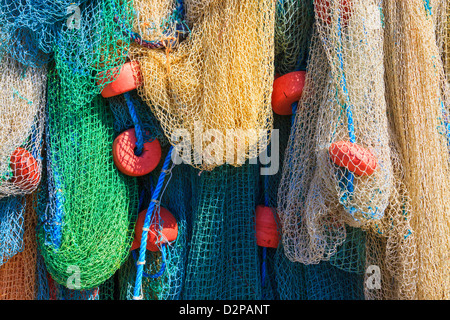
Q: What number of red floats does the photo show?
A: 8